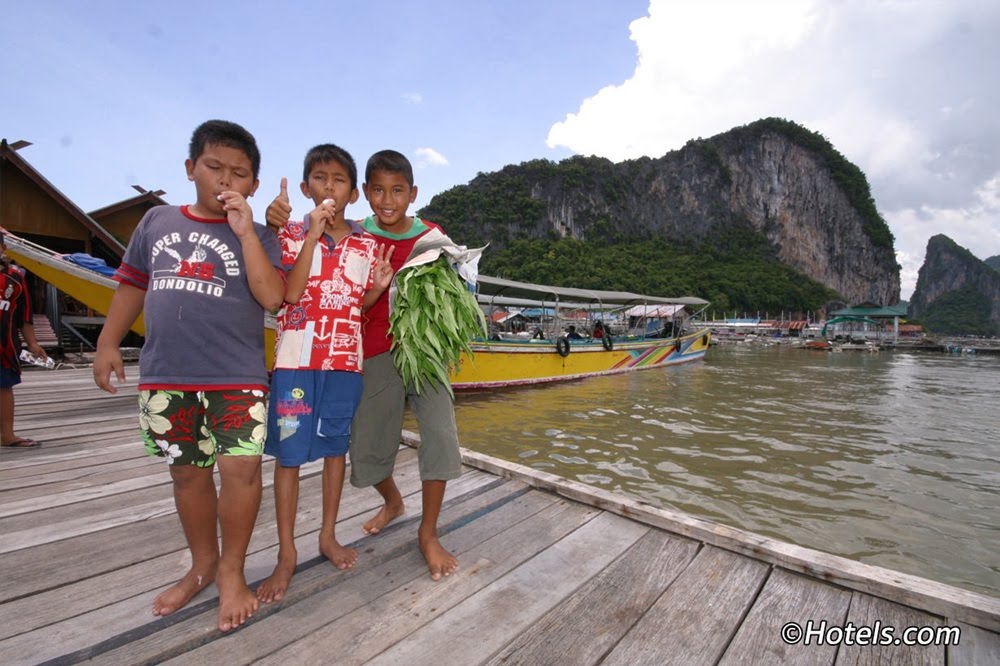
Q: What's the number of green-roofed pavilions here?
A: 1